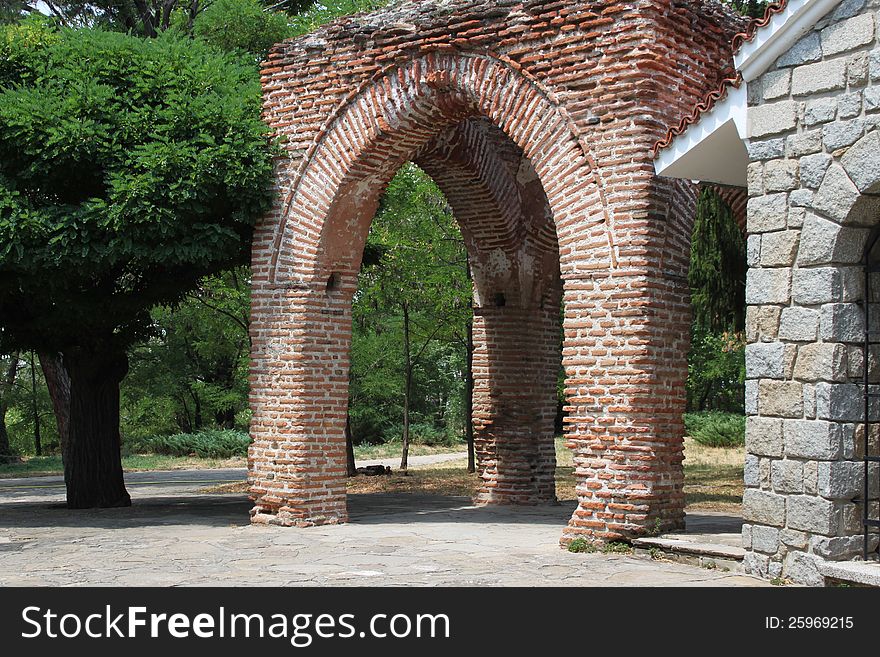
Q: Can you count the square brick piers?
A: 3